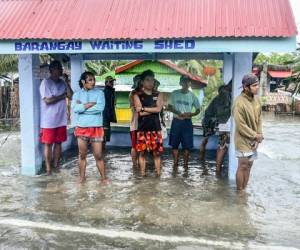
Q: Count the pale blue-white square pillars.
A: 4